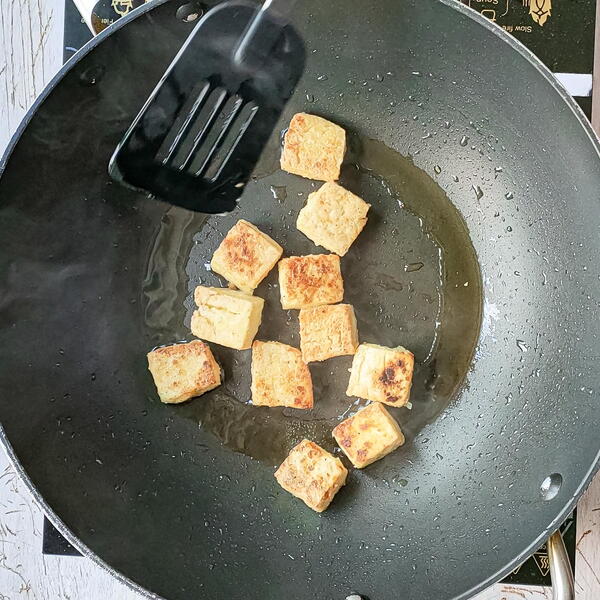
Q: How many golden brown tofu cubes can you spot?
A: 11